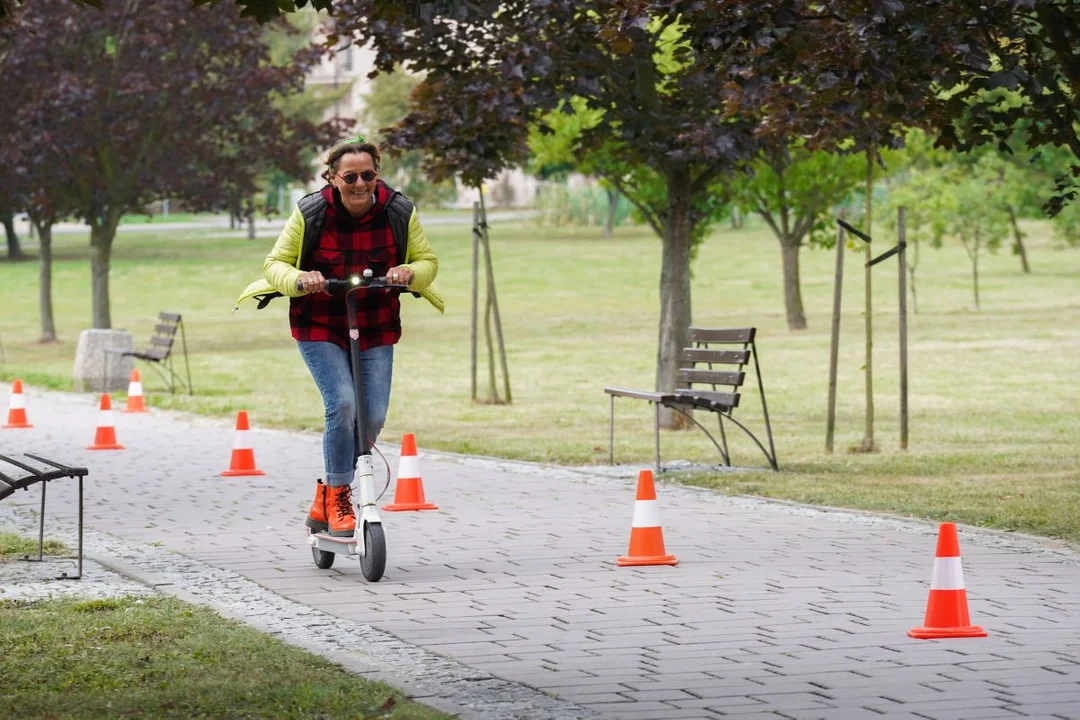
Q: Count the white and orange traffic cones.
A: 7